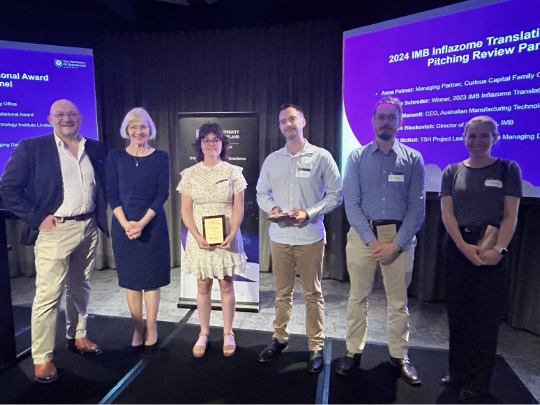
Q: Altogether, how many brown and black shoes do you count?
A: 8